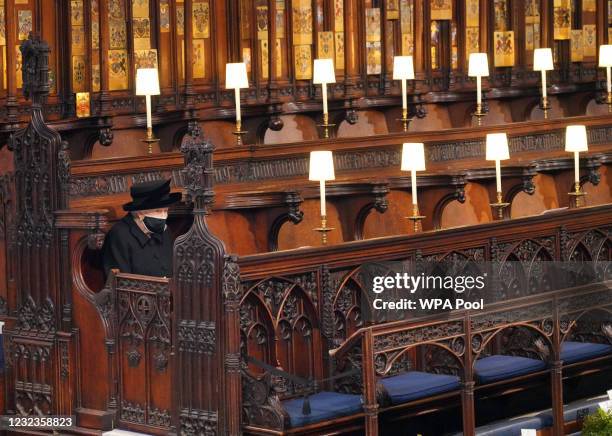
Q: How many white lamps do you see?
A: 11